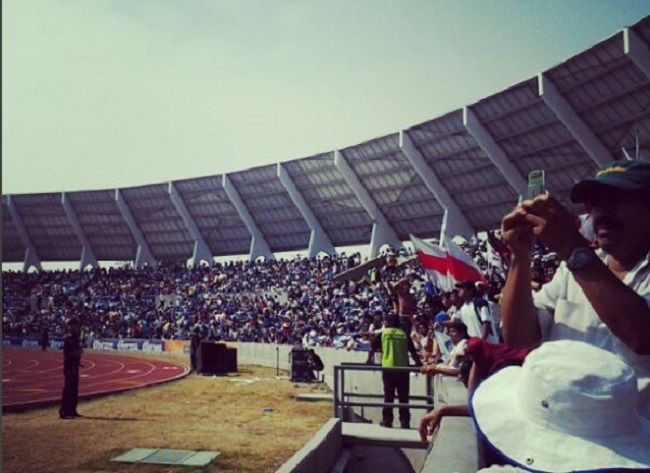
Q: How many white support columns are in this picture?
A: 11